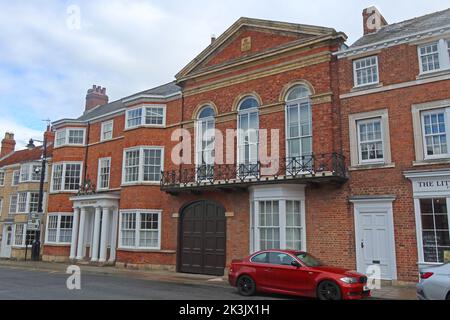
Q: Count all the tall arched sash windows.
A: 3